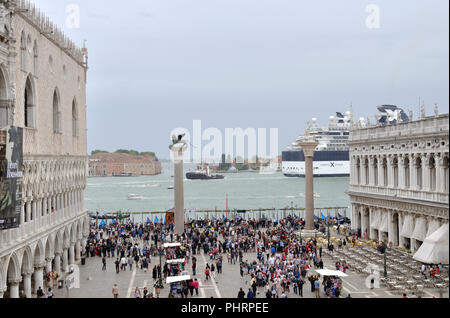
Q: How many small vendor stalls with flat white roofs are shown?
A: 4